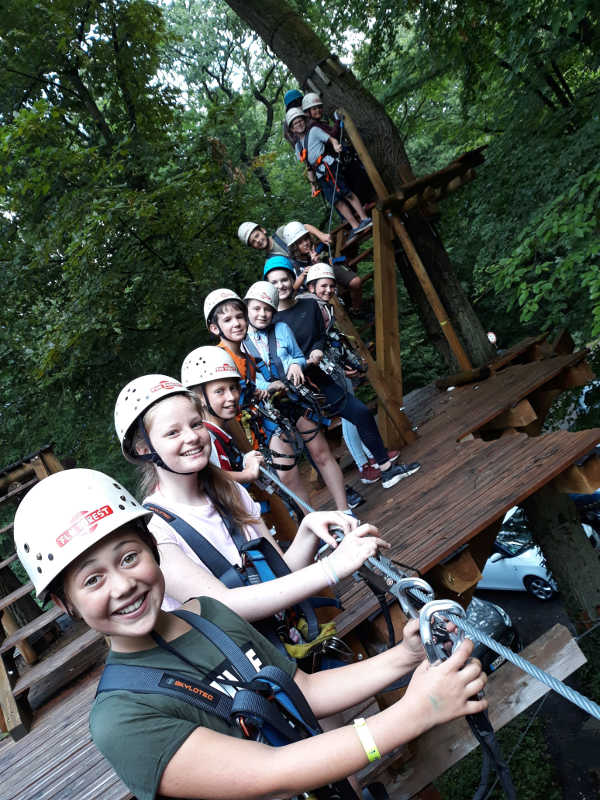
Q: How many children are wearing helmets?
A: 12